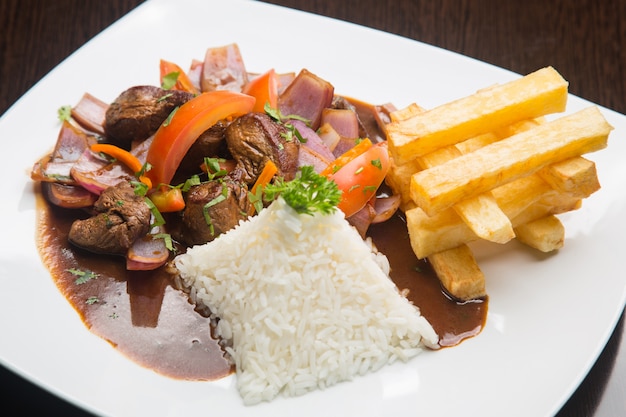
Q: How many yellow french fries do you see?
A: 8